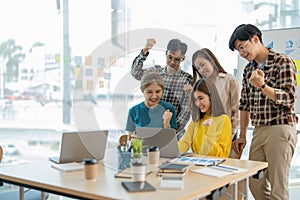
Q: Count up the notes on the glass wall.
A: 13